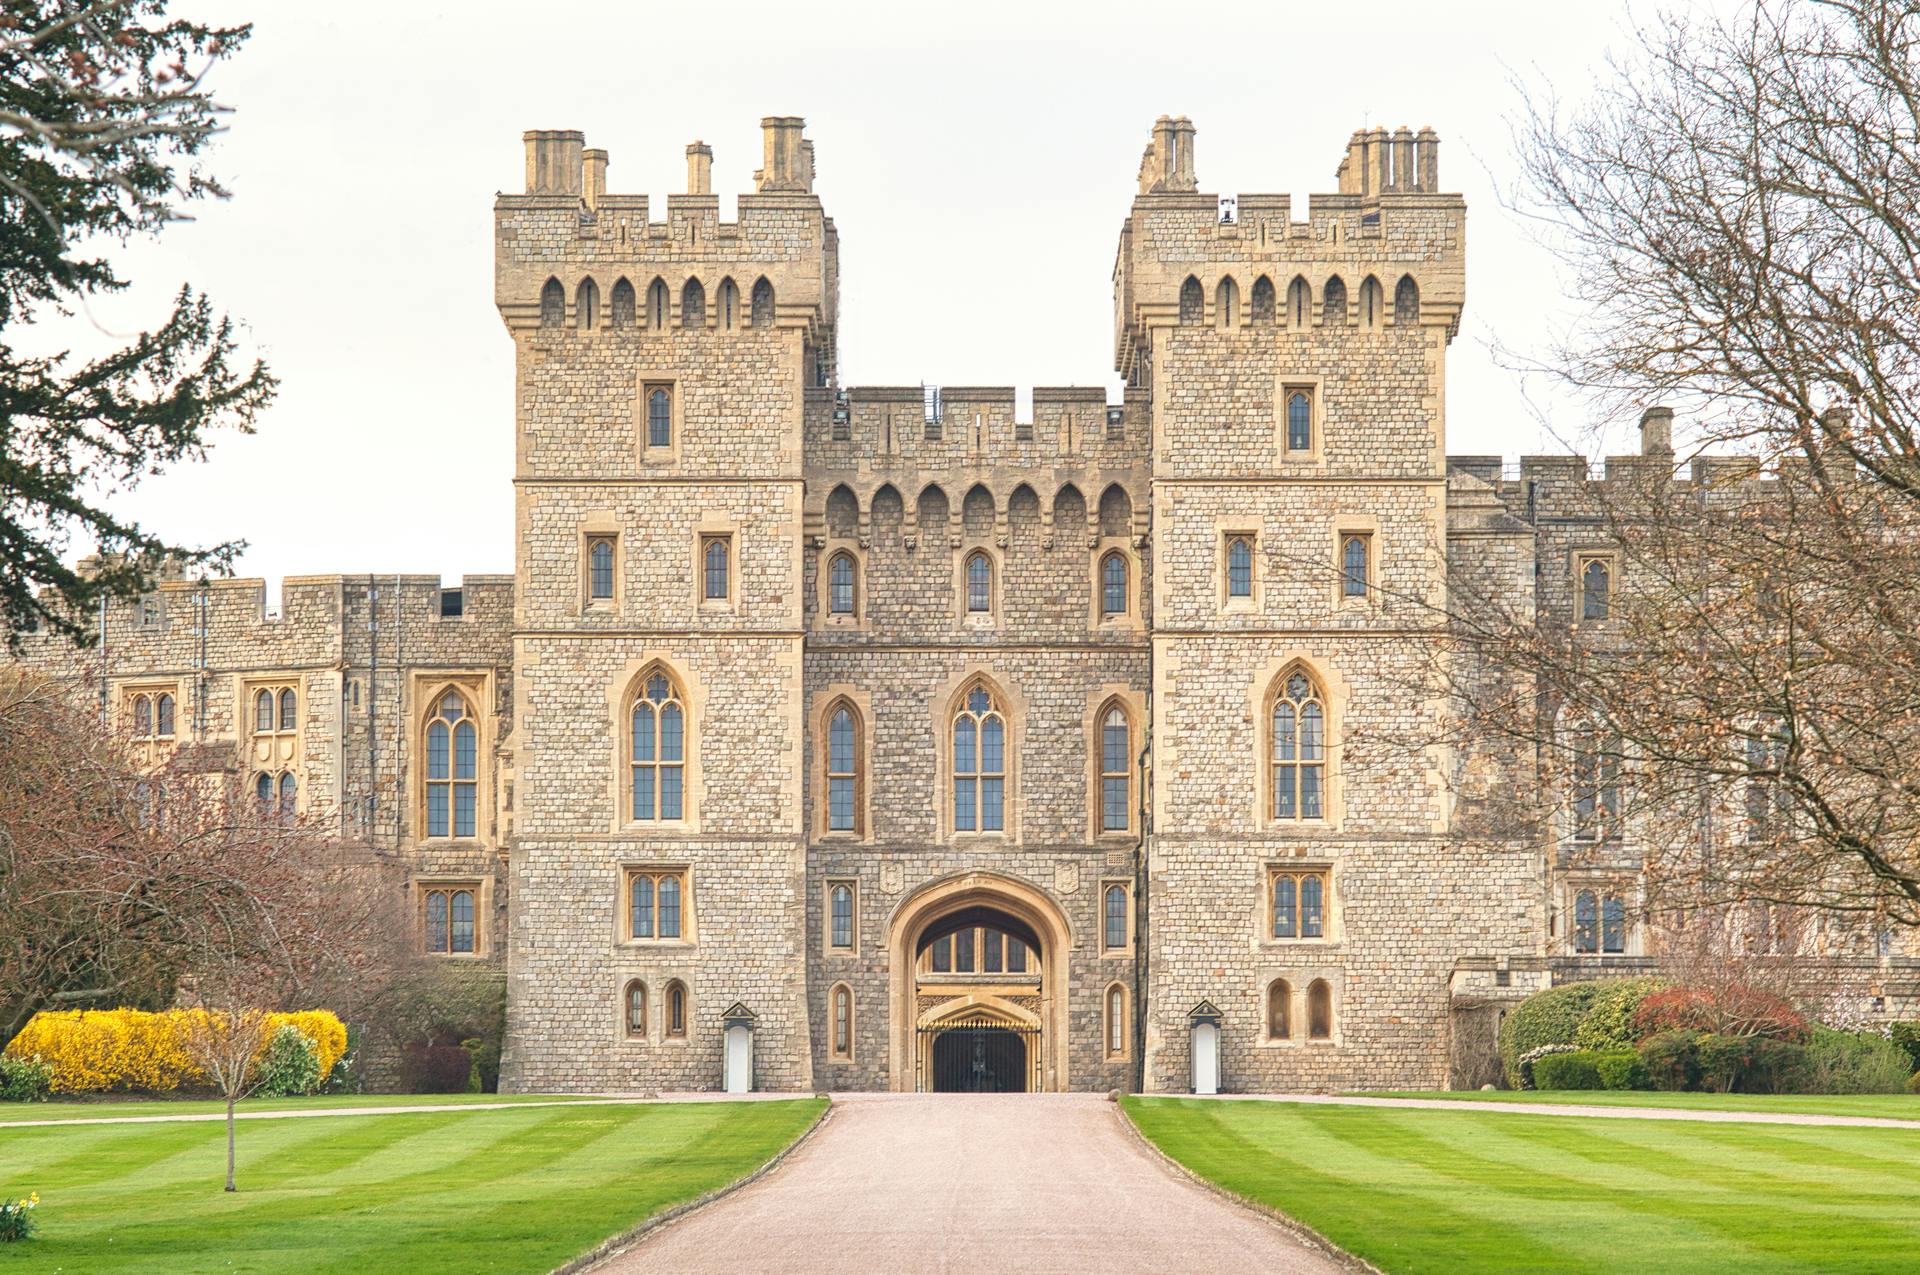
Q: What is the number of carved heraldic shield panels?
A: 2